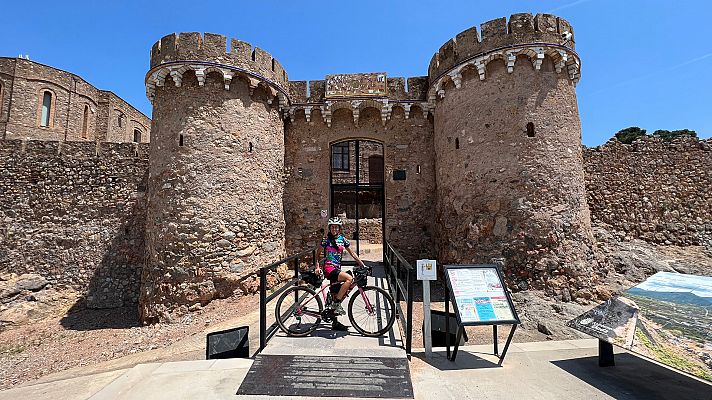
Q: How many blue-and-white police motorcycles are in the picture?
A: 0